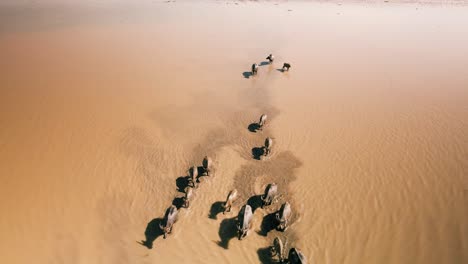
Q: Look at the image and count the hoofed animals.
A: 15